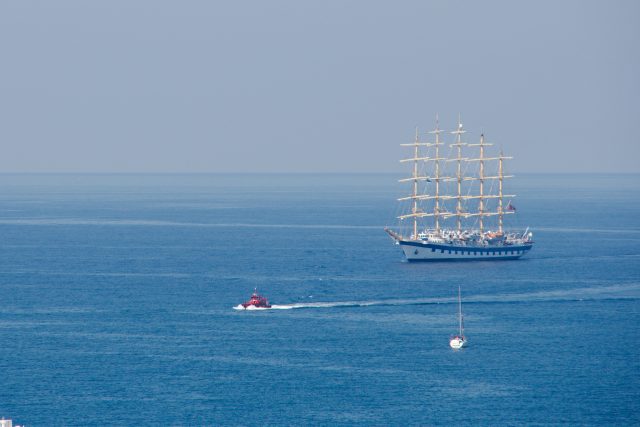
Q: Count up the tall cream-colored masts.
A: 5